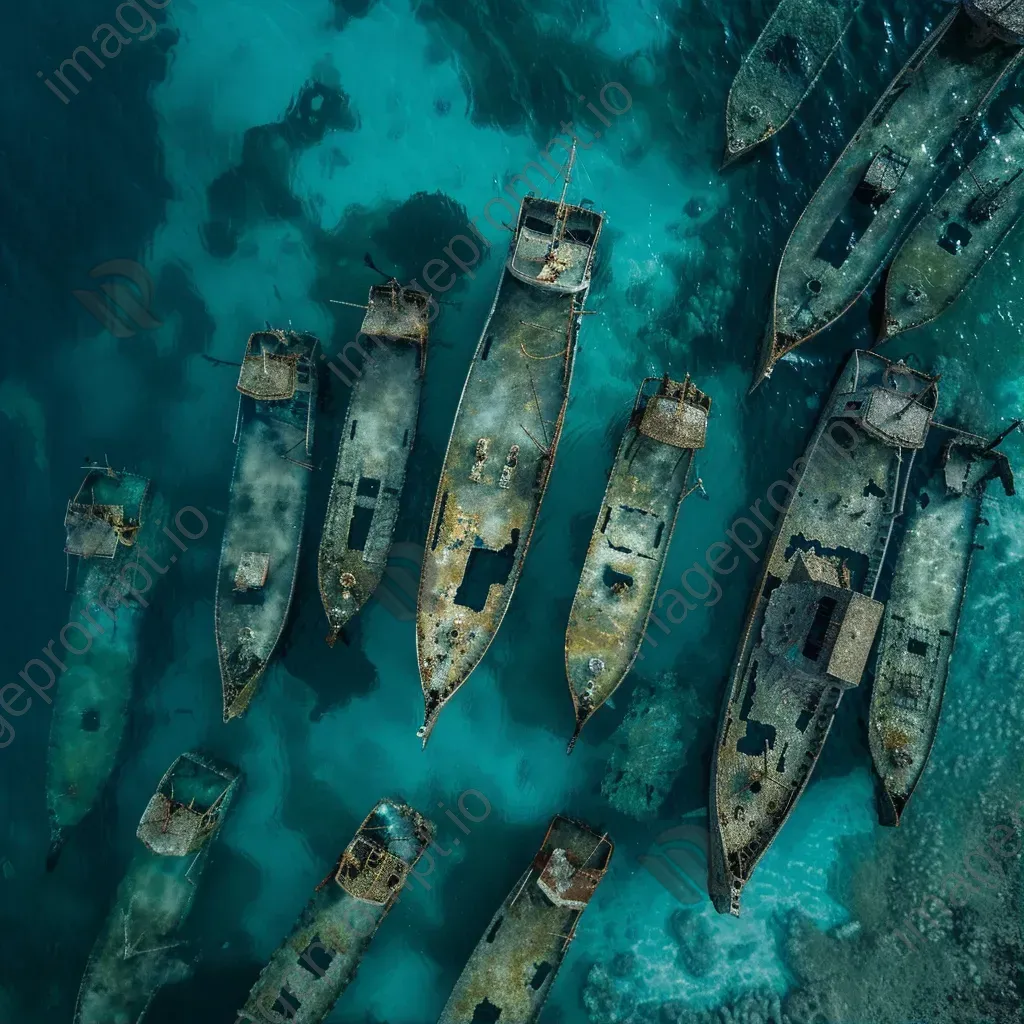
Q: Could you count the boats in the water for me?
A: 13